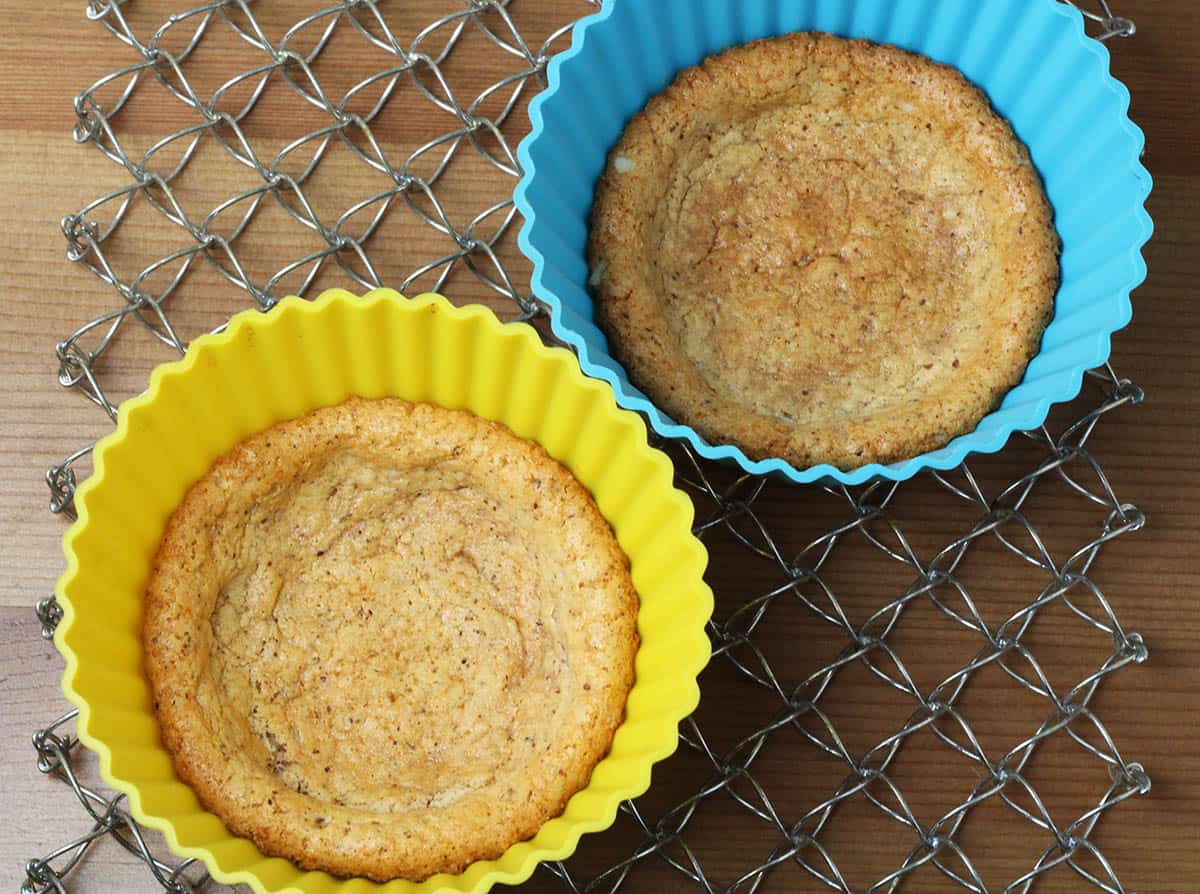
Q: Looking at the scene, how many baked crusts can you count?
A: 2